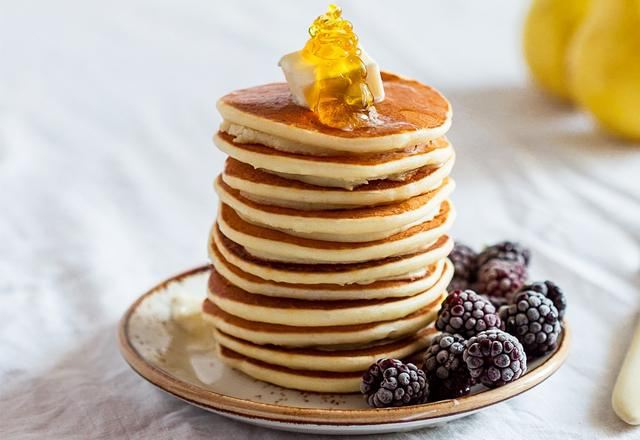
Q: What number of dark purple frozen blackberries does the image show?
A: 9